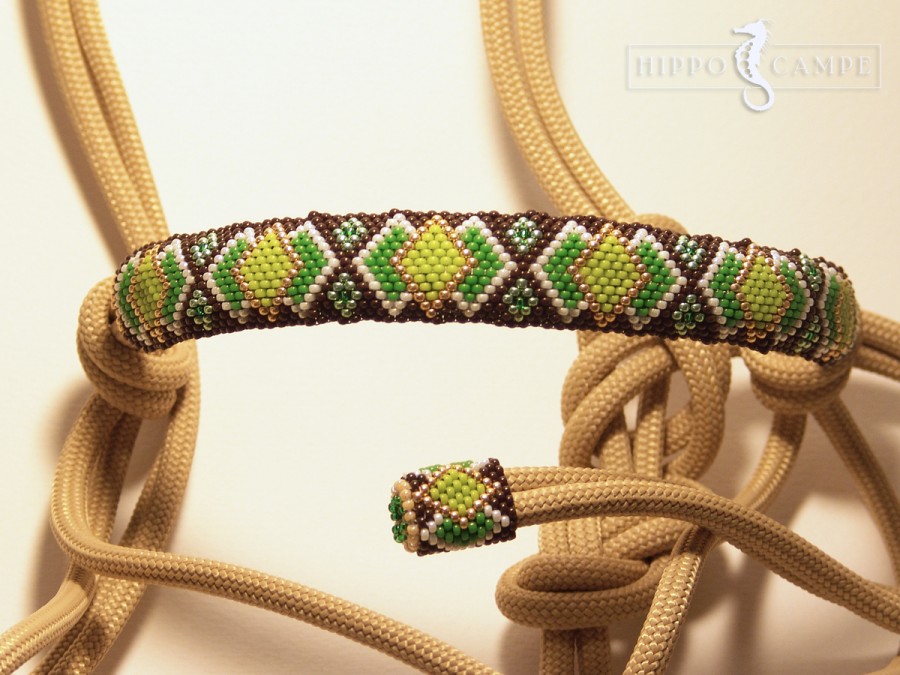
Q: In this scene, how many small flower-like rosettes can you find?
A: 10